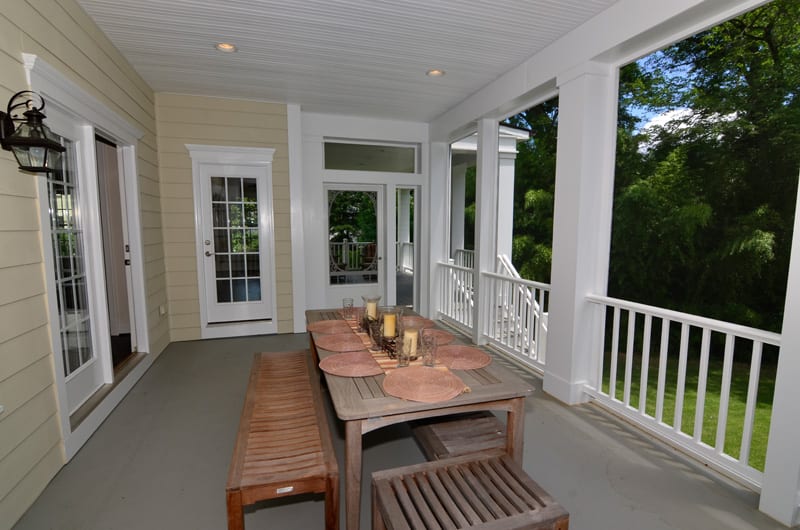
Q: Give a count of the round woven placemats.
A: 8